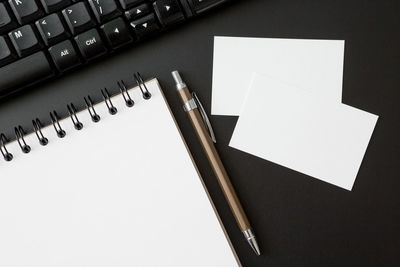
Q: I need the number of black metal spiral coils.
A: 9